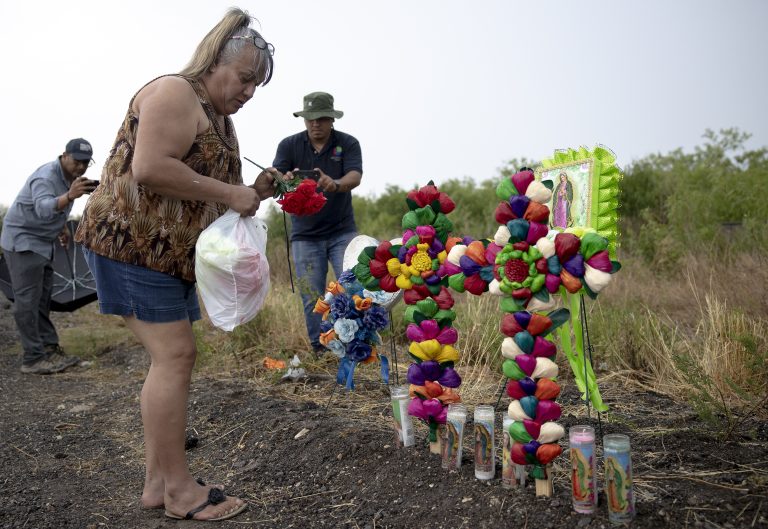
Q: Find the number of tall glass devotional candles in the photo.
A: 6